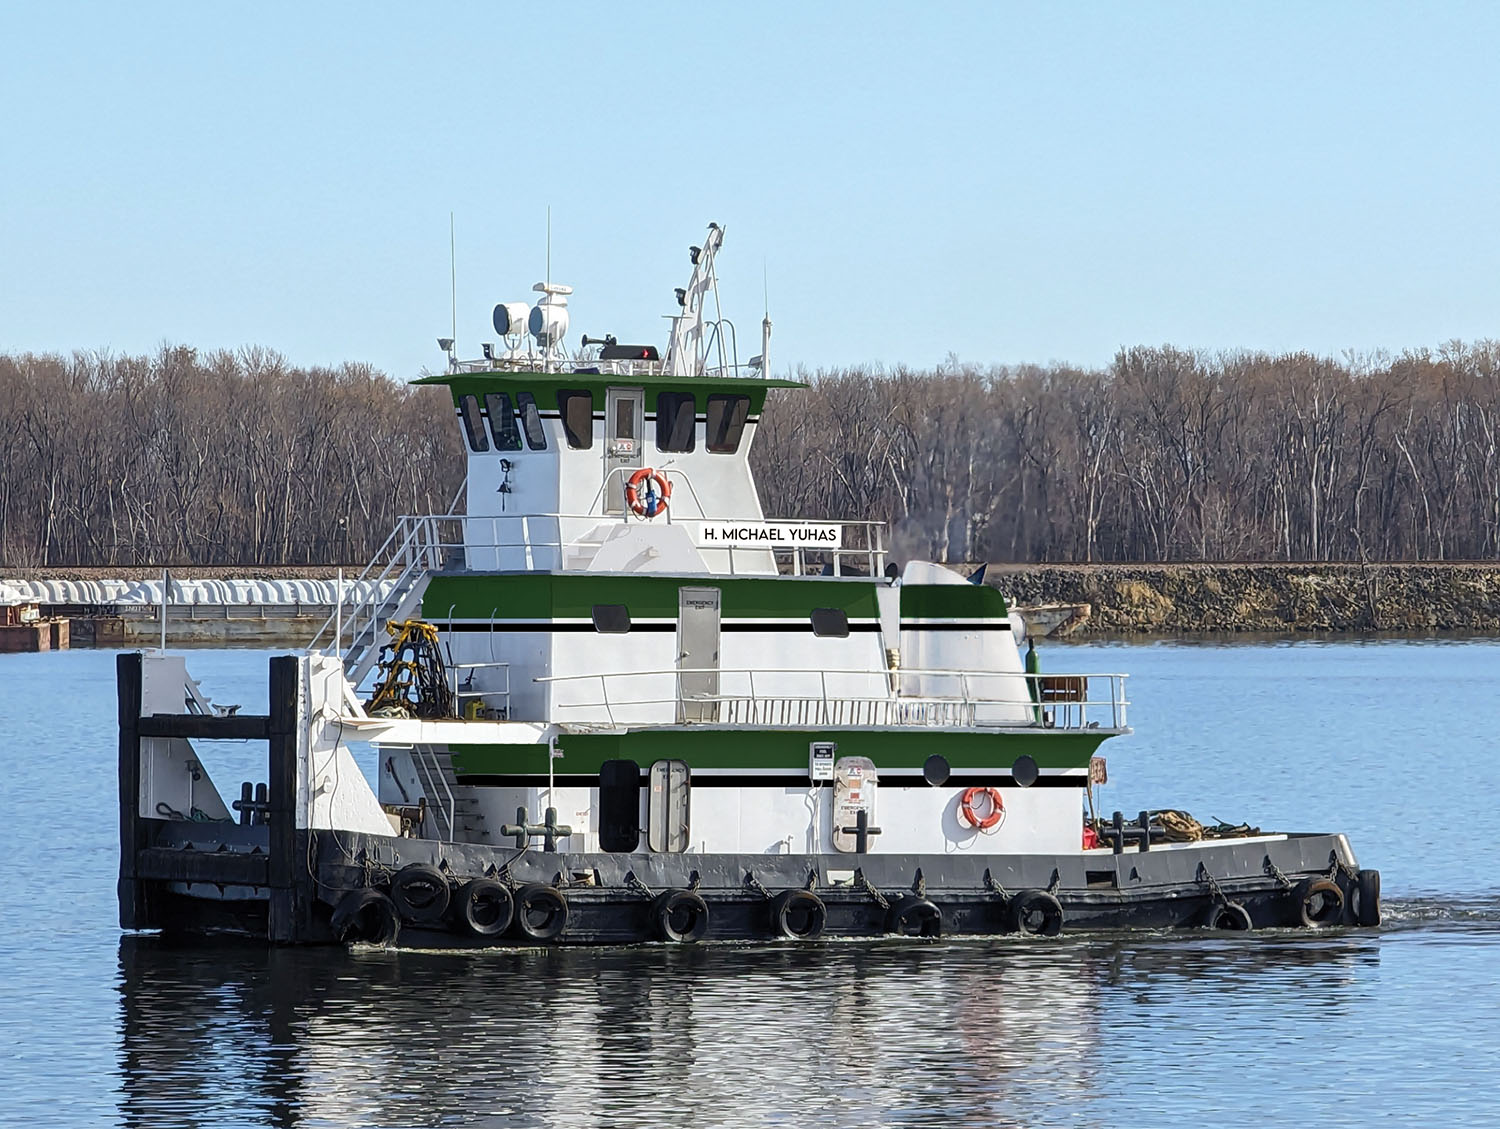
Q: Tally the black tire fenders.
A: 11